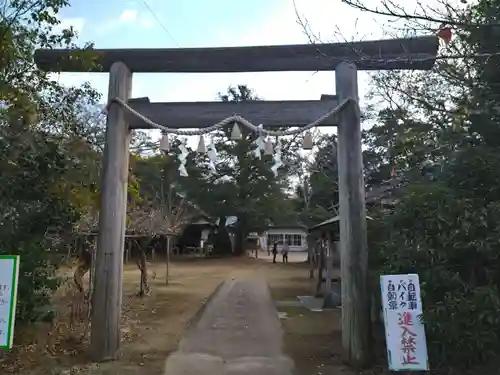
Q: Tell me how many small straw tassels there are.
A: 5